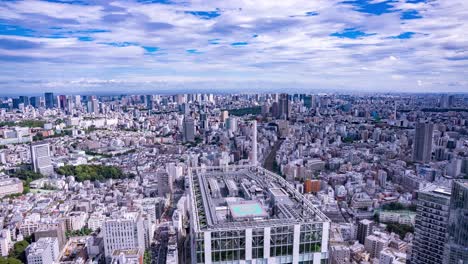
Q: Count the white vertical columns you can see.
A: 5